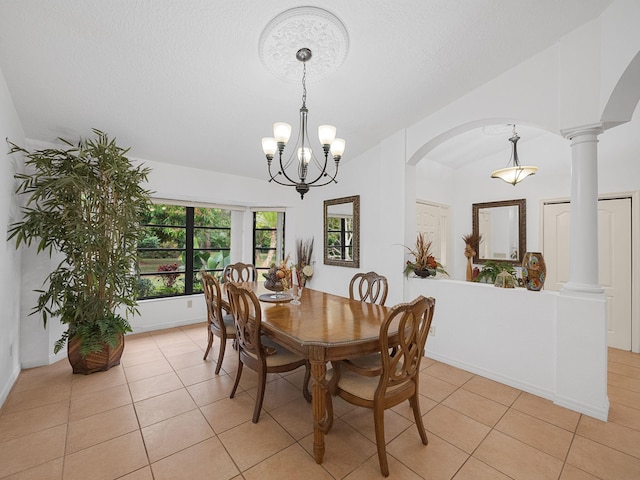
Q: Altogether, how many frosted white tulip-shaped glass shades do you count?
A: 5